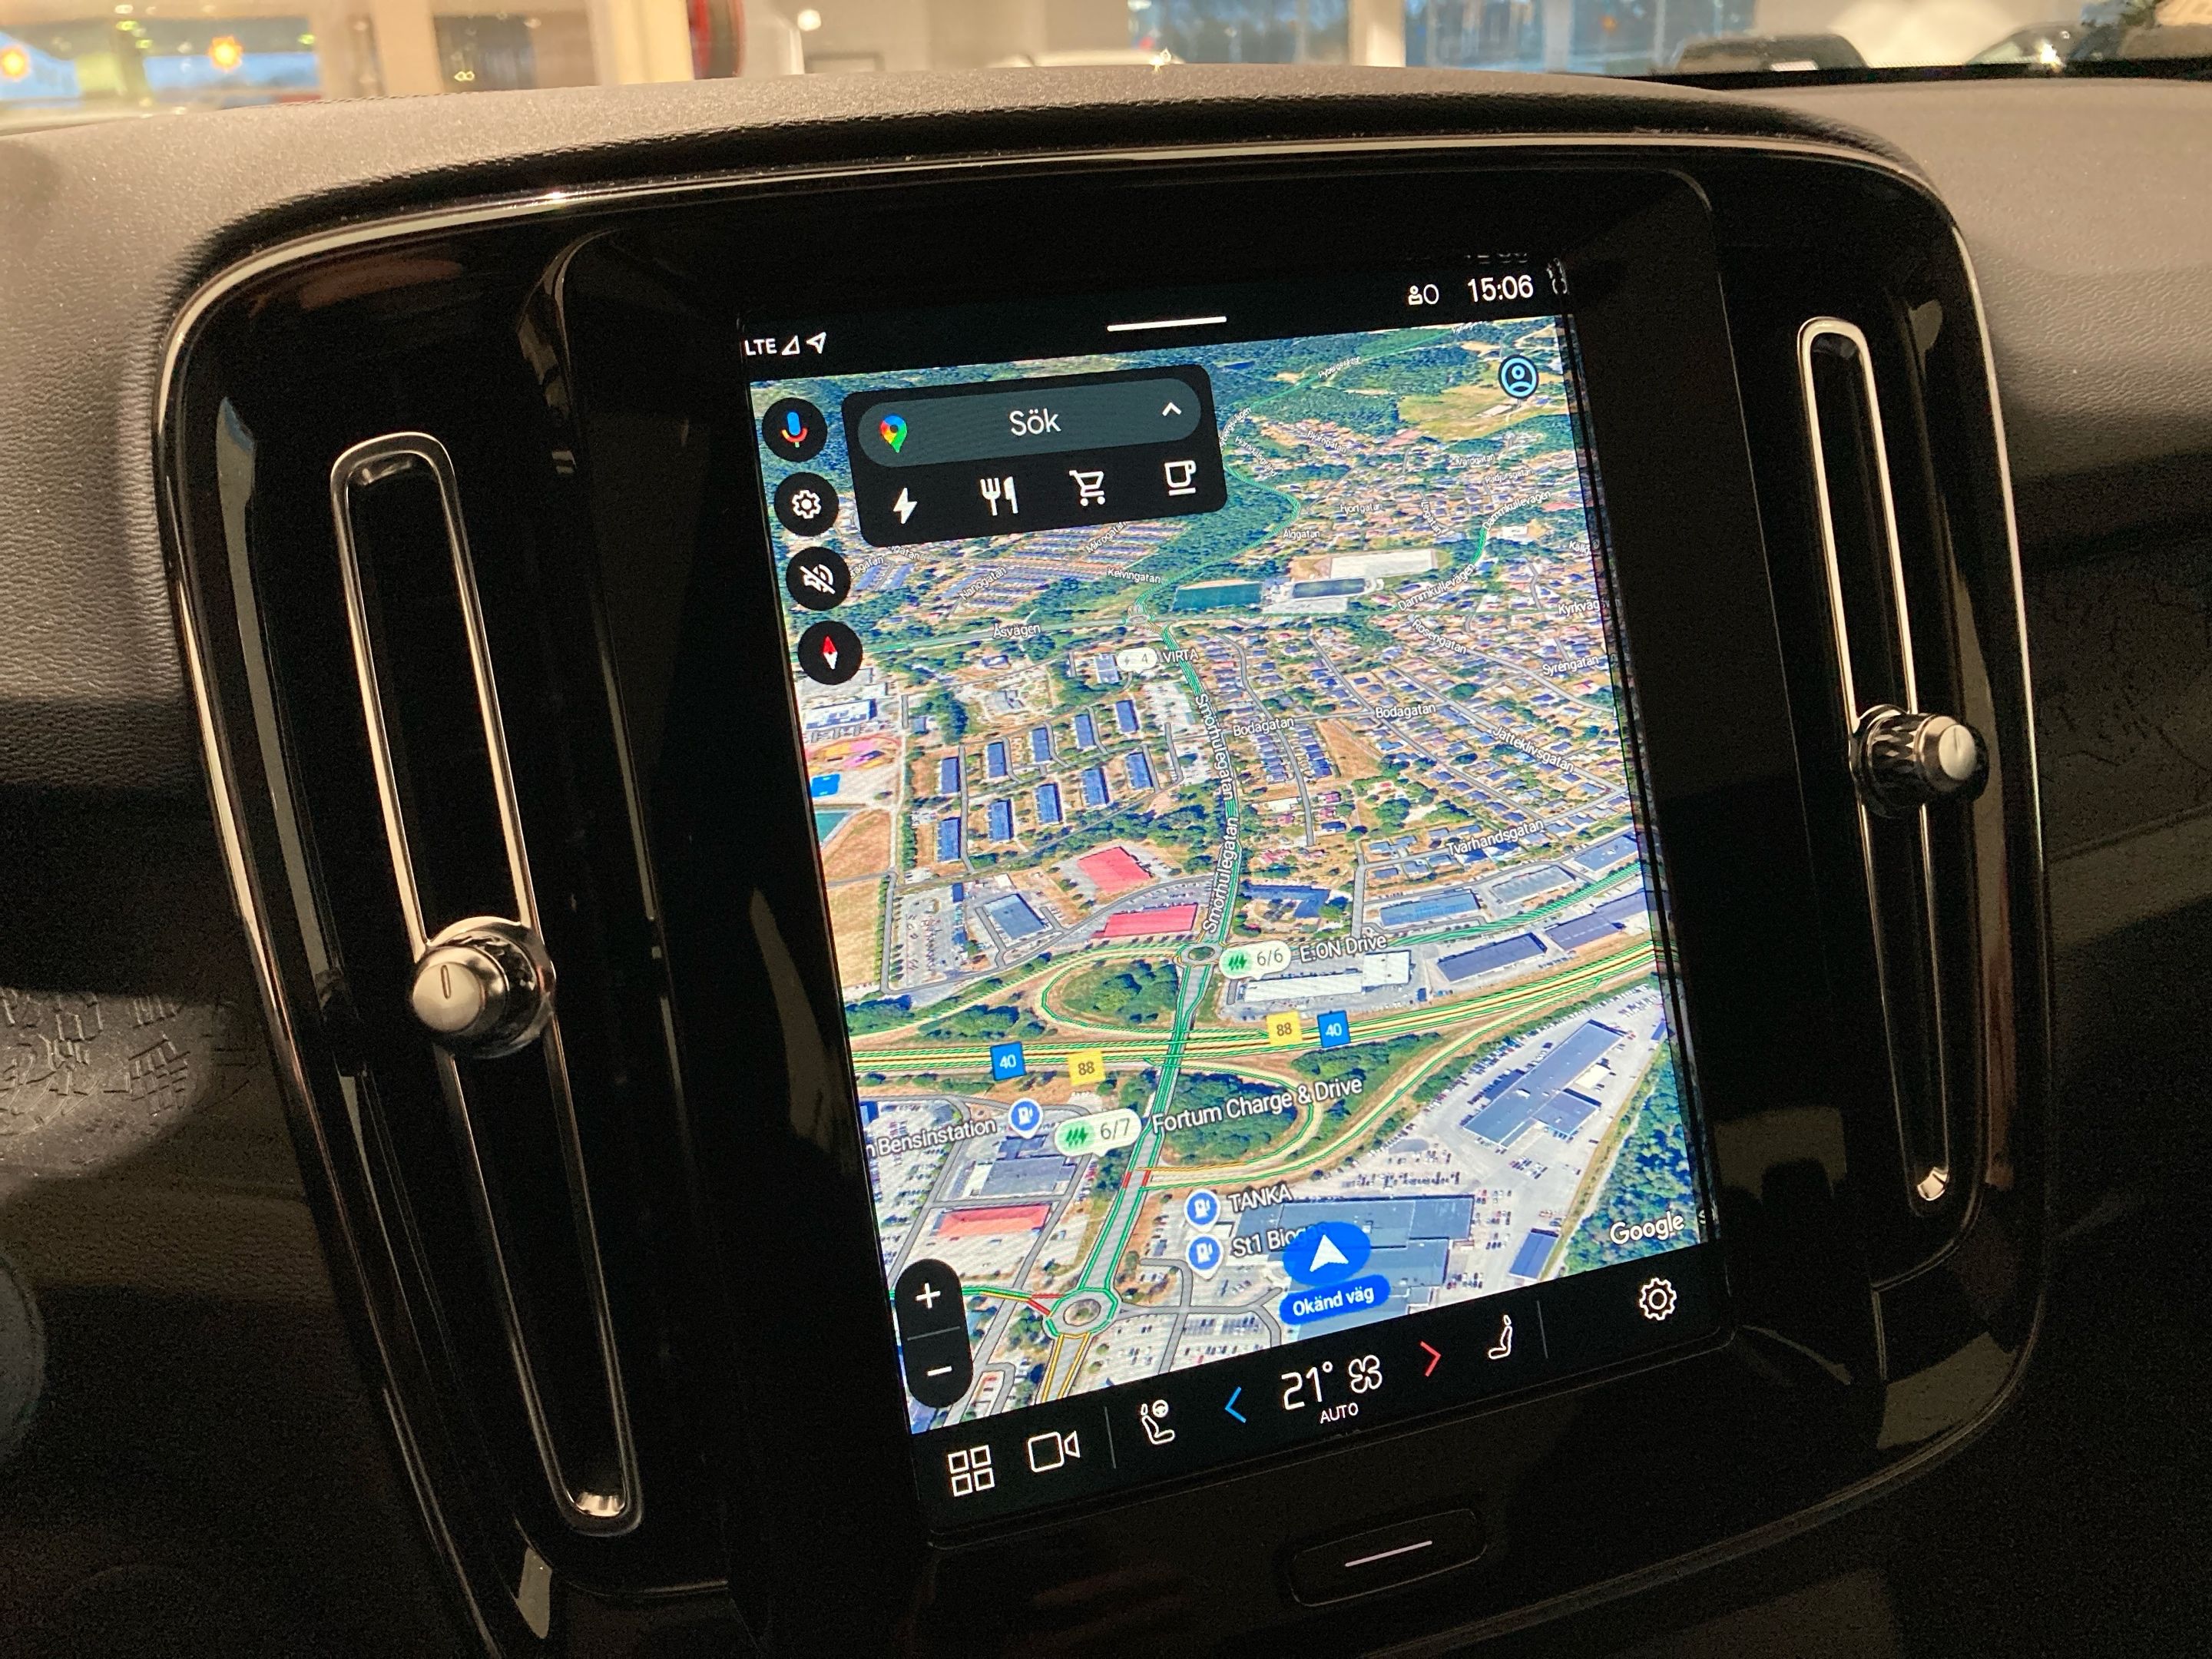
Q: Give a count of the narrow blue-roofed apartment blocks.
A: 10